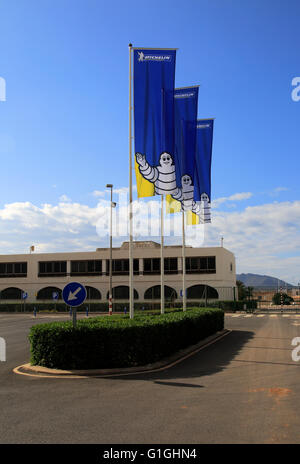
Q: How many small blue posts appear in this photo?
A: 5